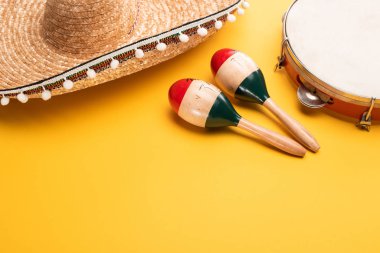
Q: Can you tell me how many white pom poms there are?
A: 14